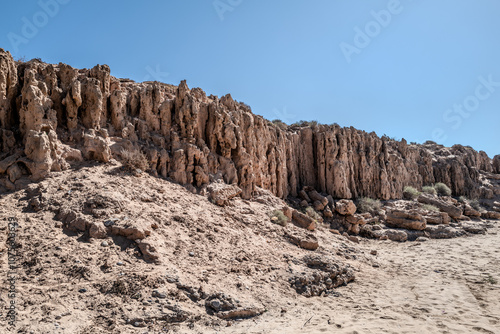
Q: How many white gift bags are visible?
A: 0